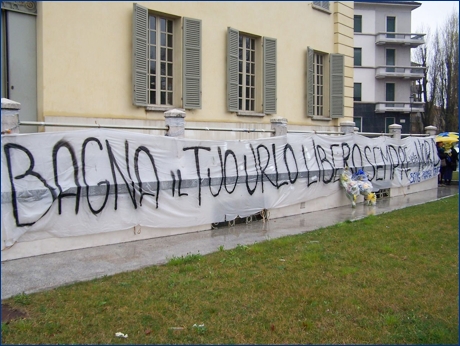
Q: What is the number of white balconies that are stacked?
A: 3